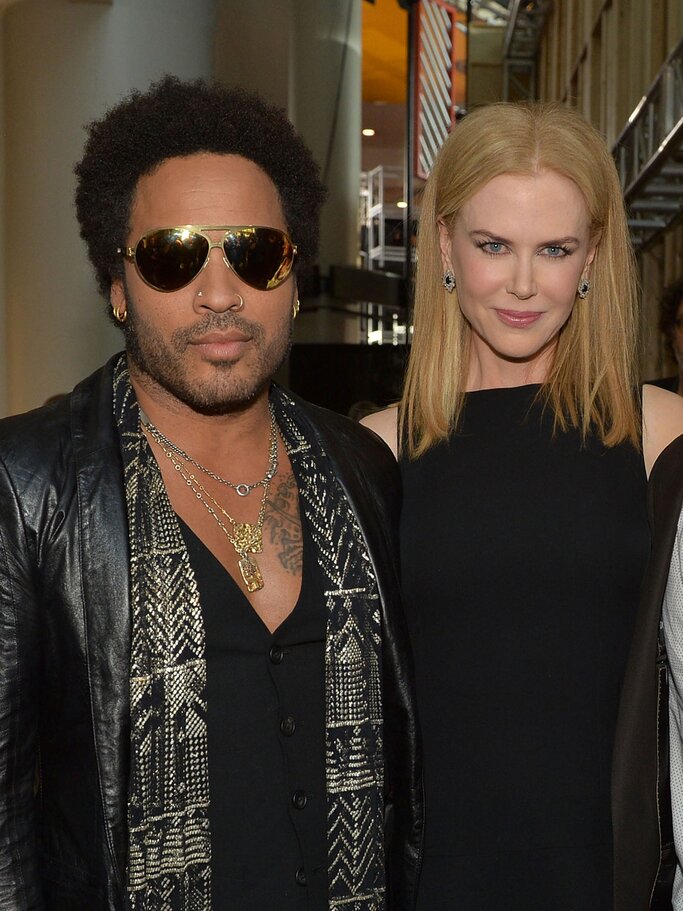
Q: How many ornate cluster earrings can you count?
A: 2